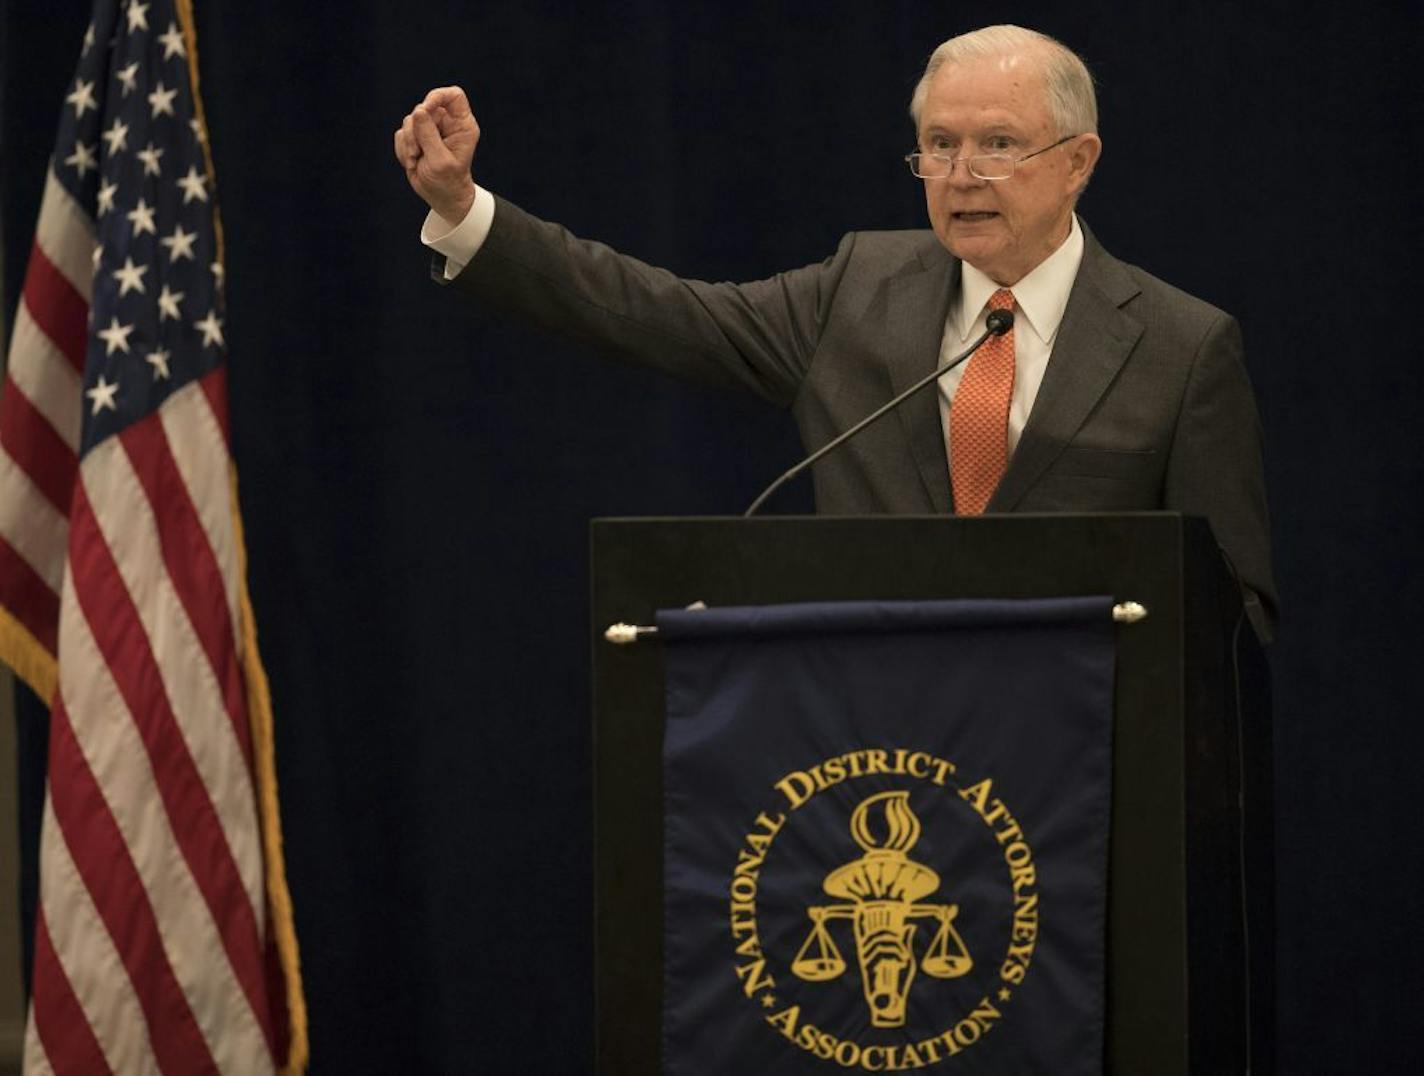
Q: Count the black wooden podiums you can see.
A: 1